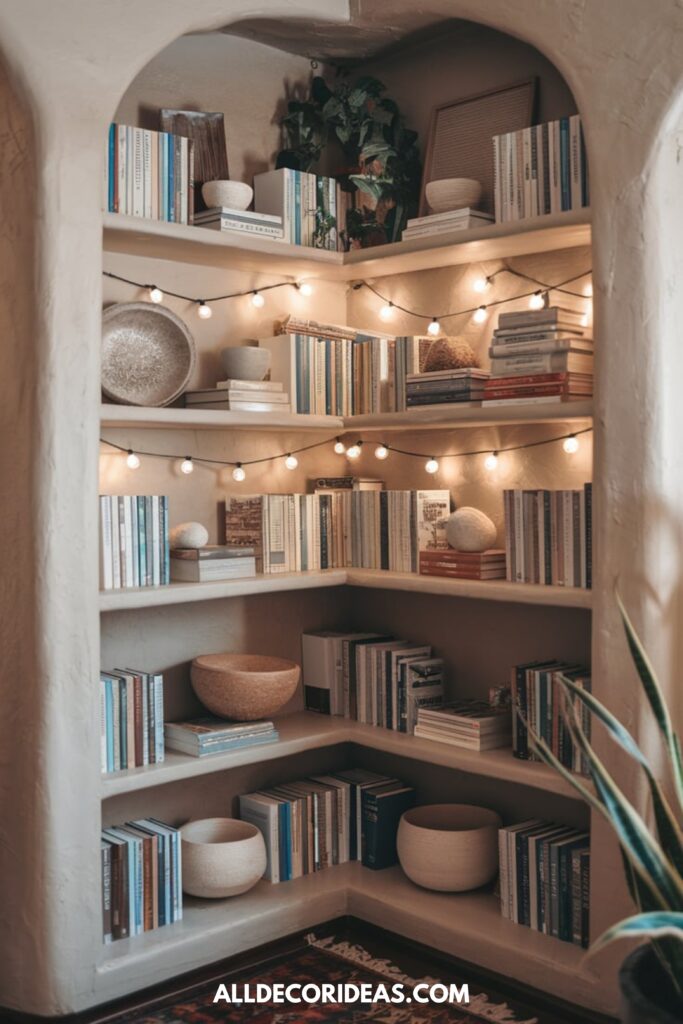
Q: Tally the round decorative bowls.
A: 7